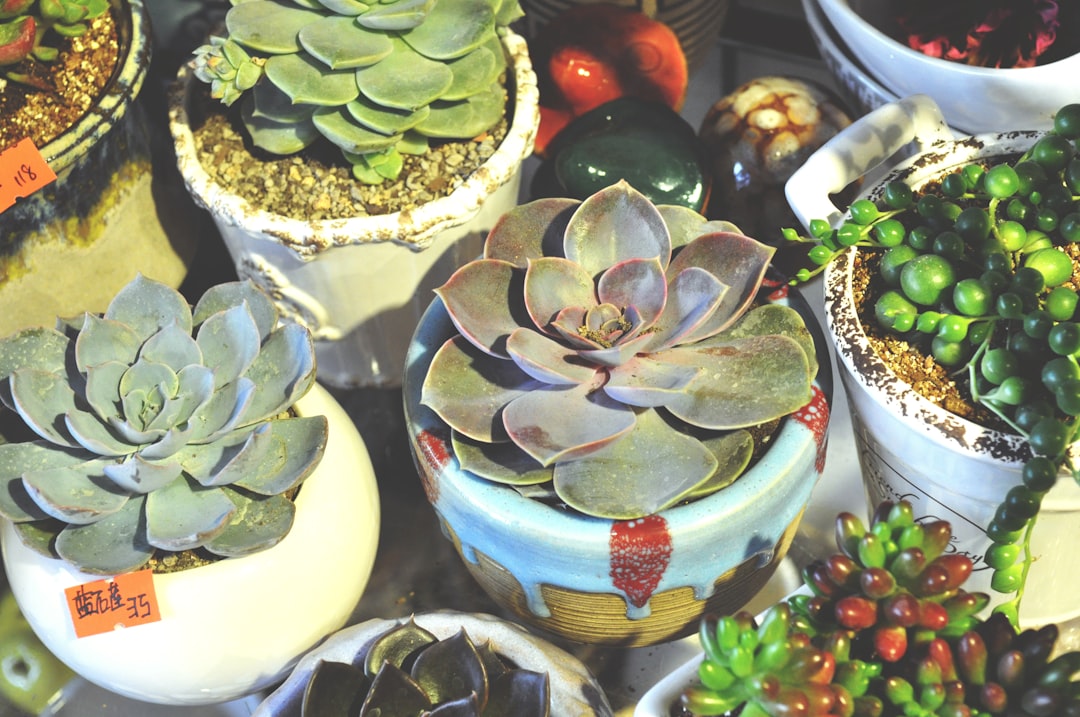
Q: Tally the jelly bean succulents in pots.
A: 1